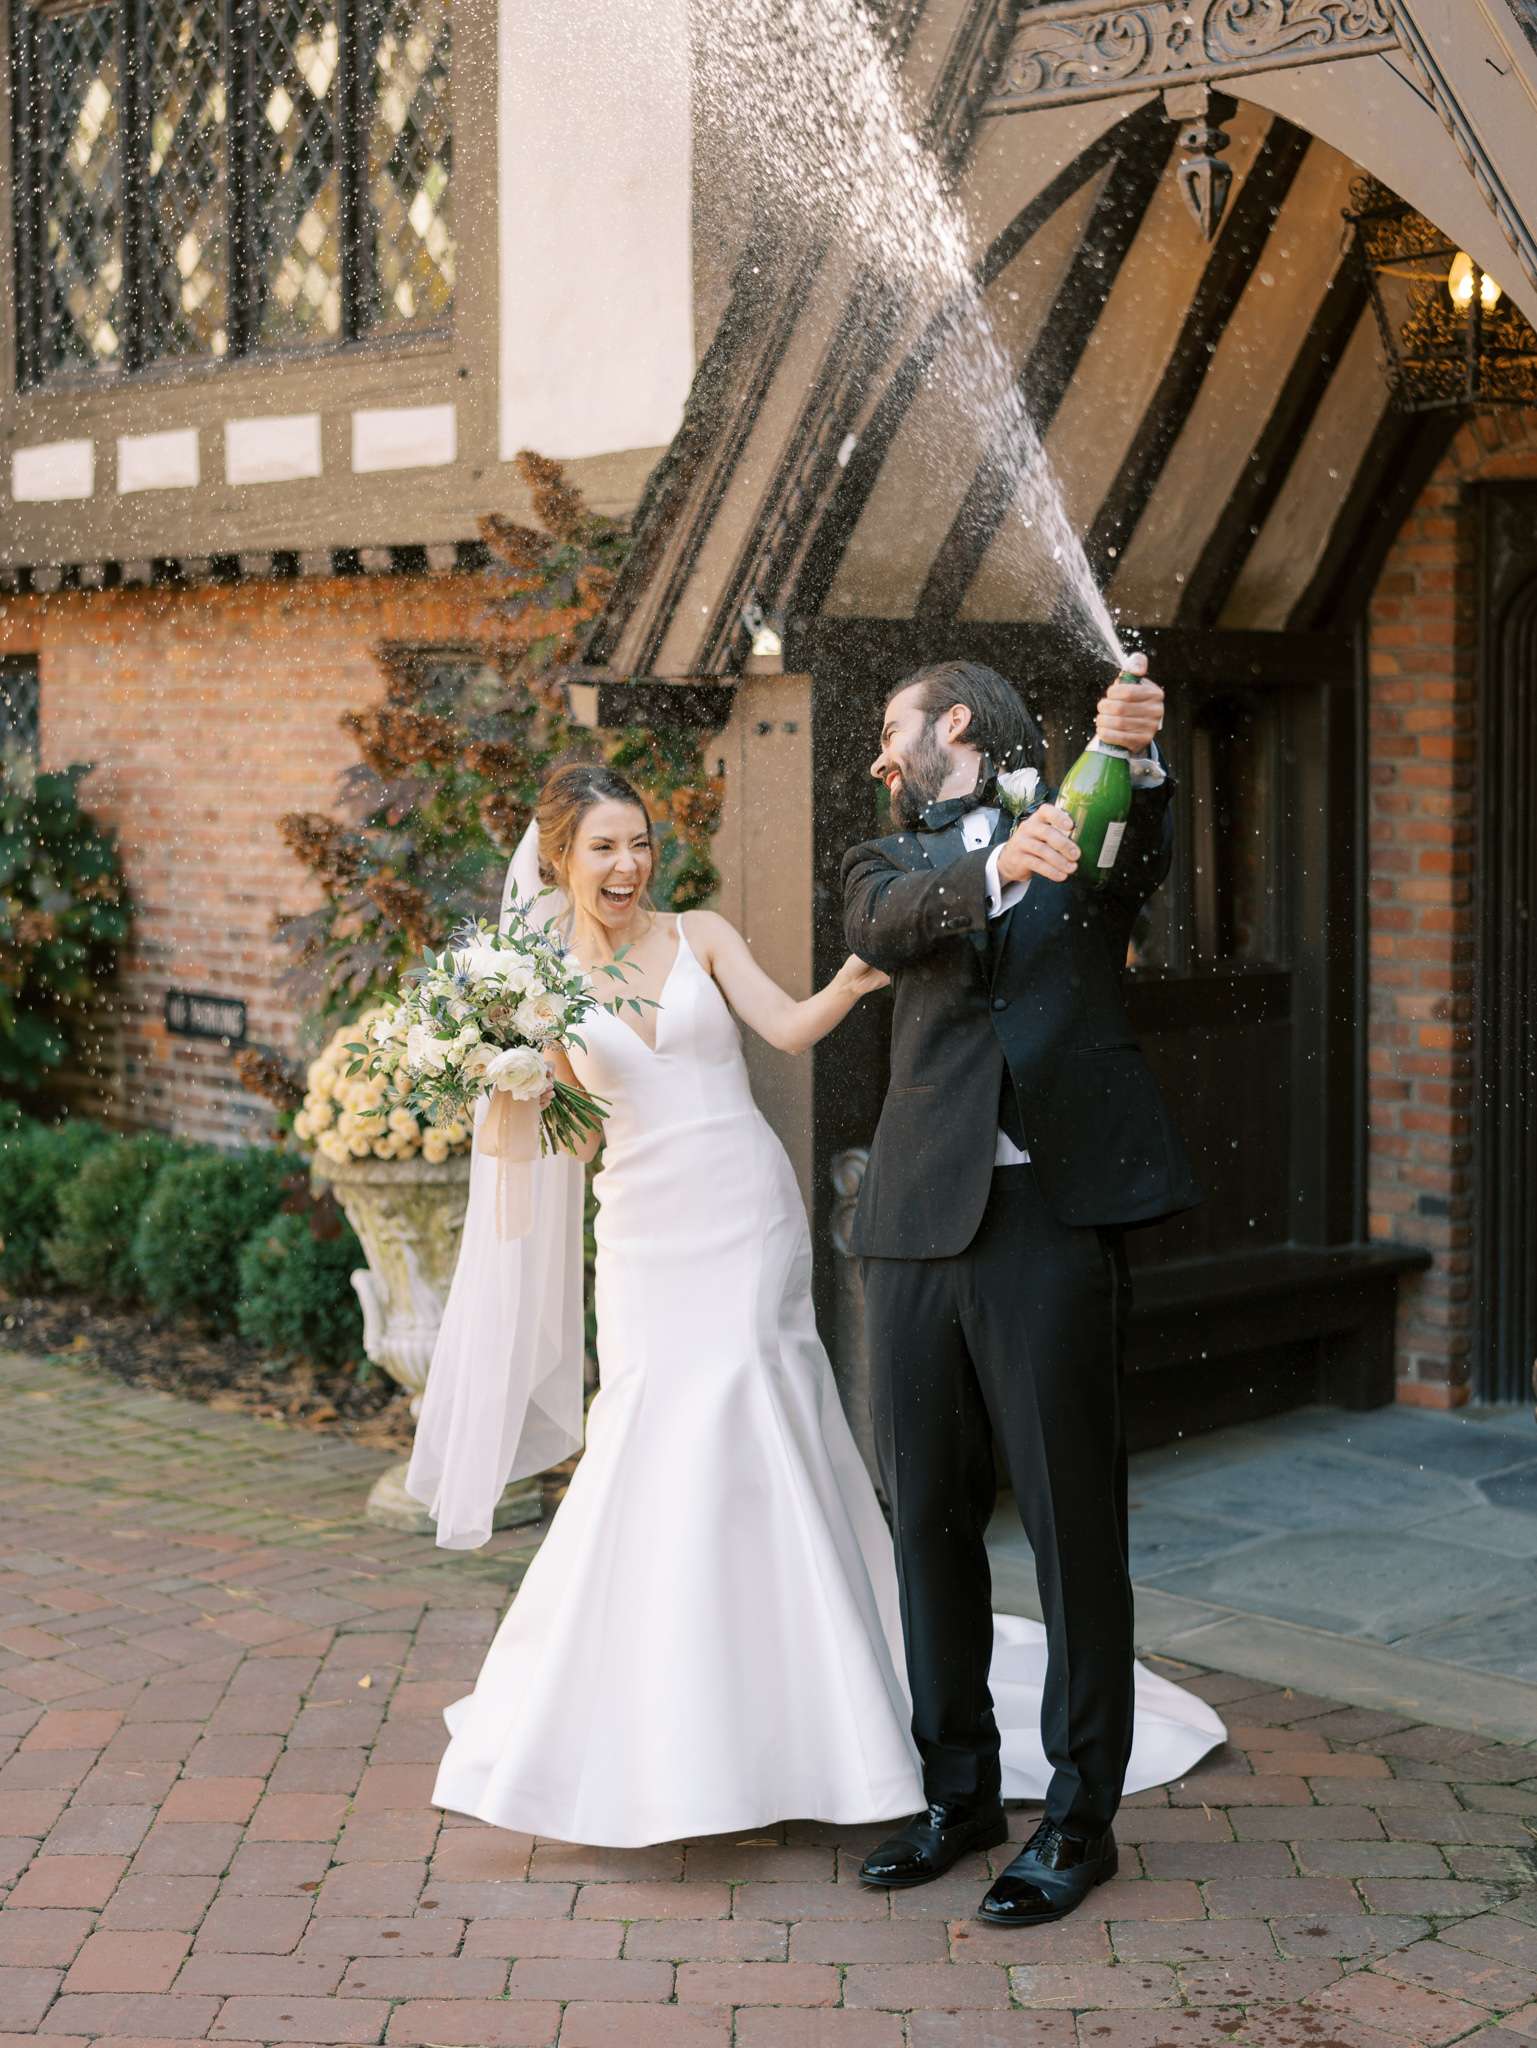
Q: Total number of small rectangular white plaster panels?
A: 4